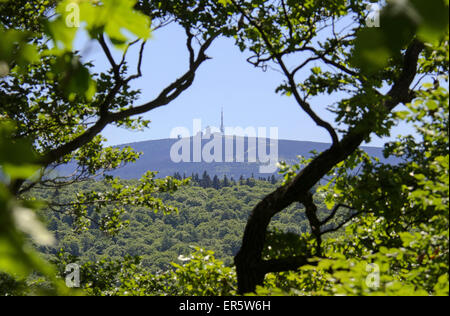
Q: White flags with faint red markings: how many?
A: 0